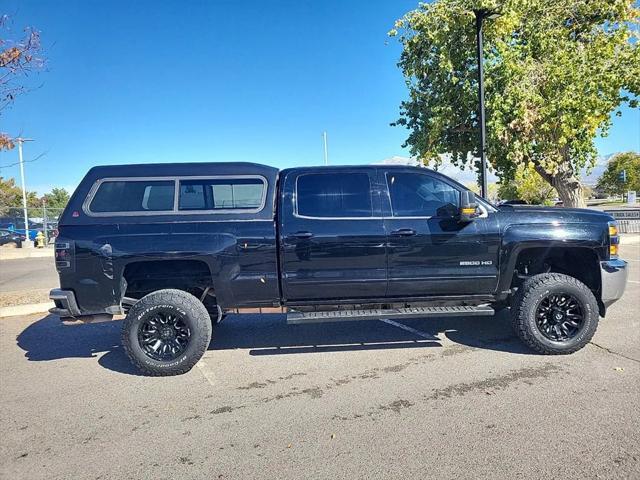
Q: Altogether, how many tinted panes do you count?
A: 4